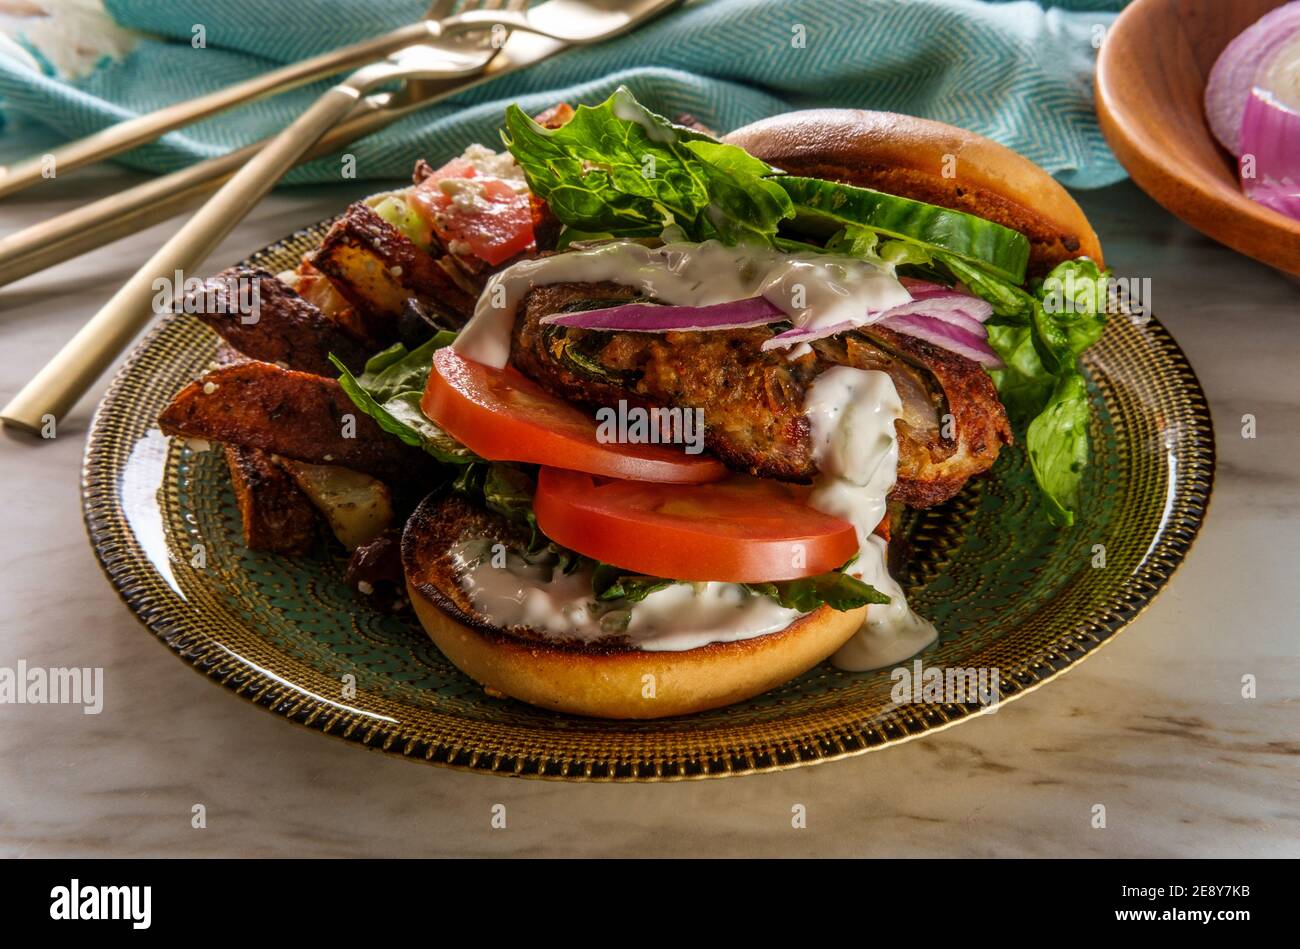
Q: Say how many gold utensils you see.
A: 3